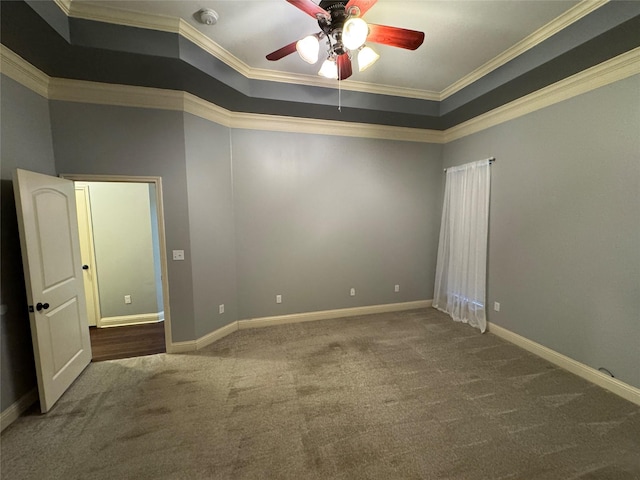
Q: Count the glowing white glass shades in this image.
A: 4